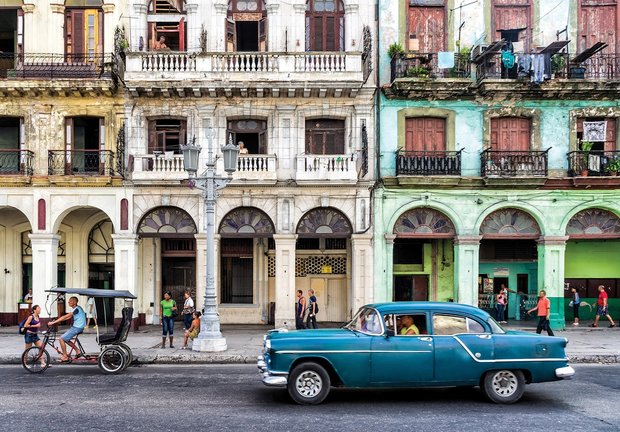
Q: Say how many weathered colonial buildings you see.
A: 3